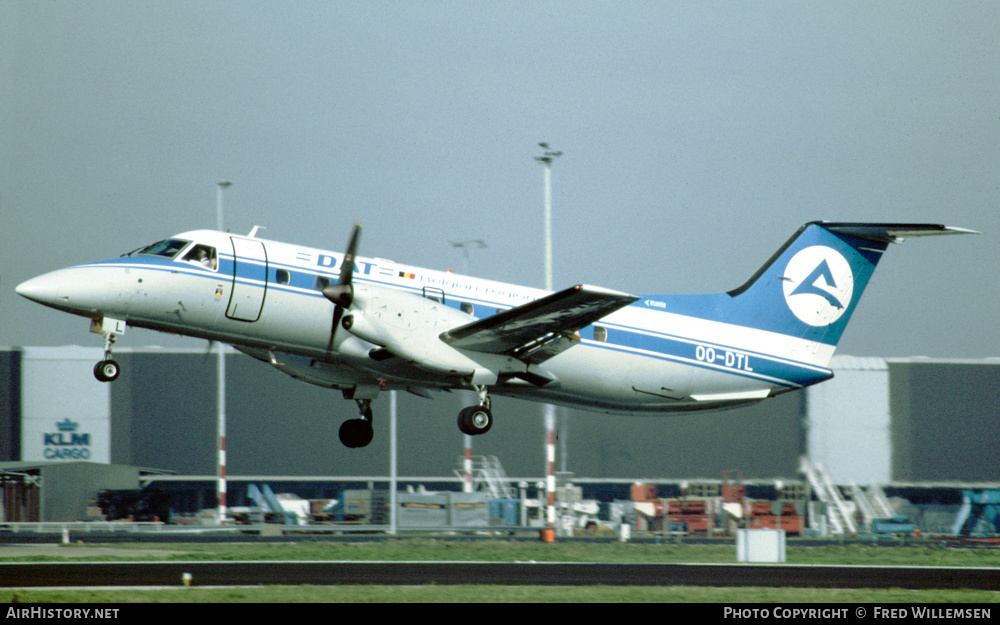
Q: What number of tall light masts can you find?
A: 3